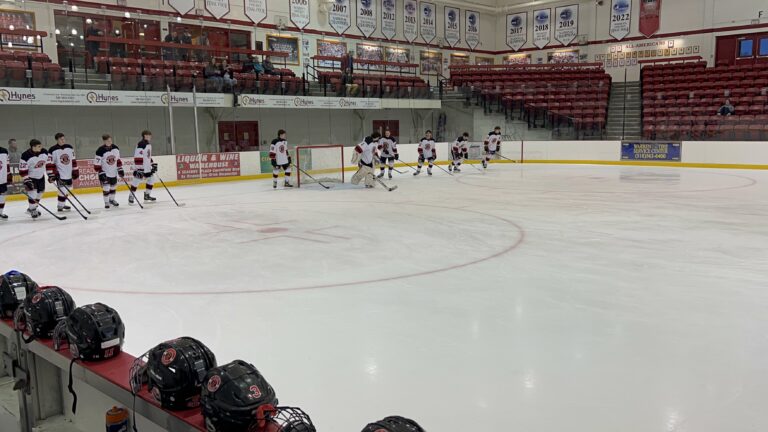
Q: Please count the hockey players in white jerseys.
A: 11